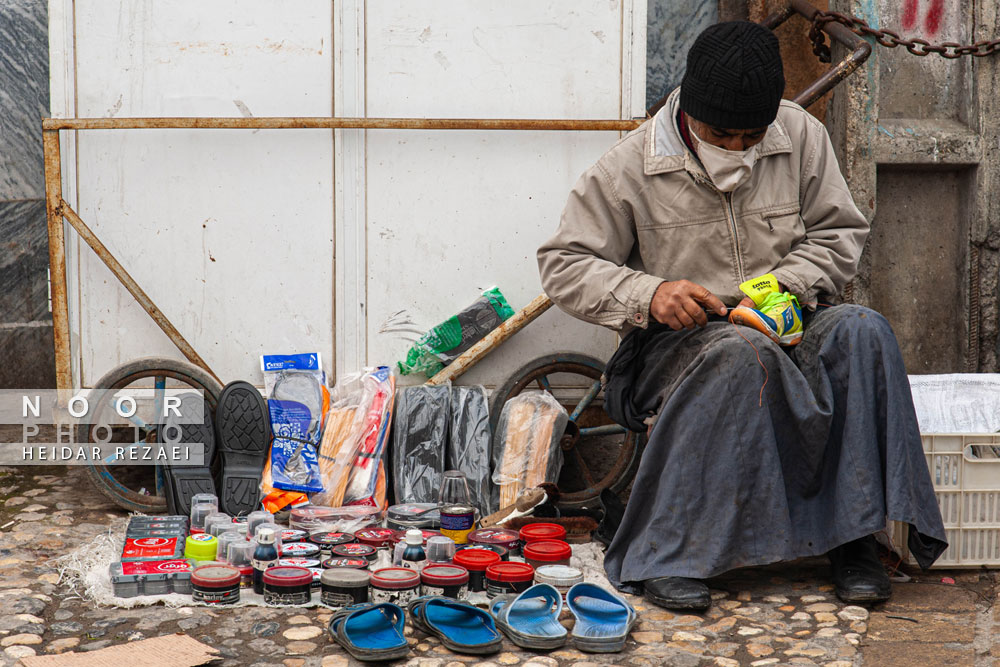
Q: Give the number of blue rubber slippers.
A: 4